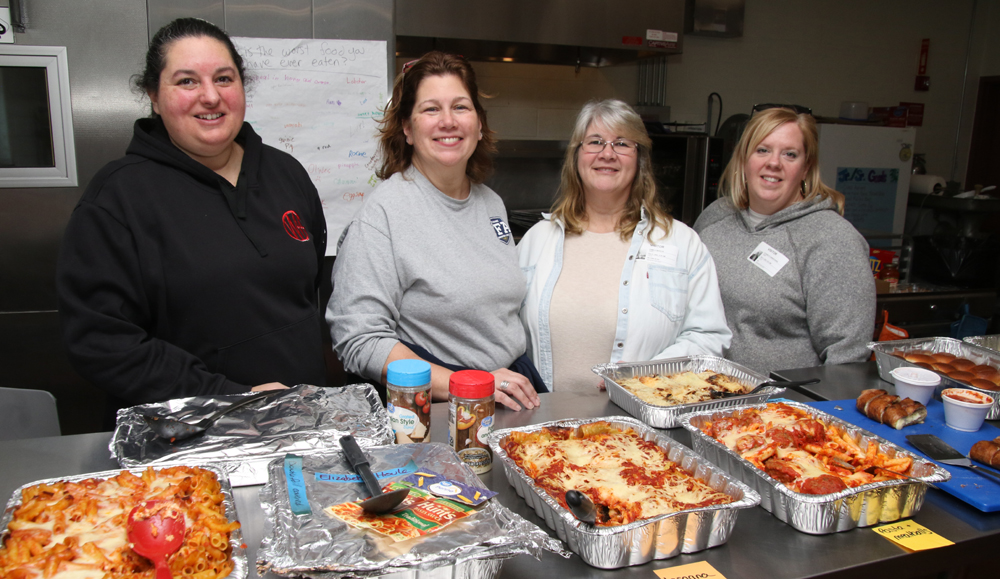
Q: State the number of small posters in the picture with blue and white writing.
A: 1